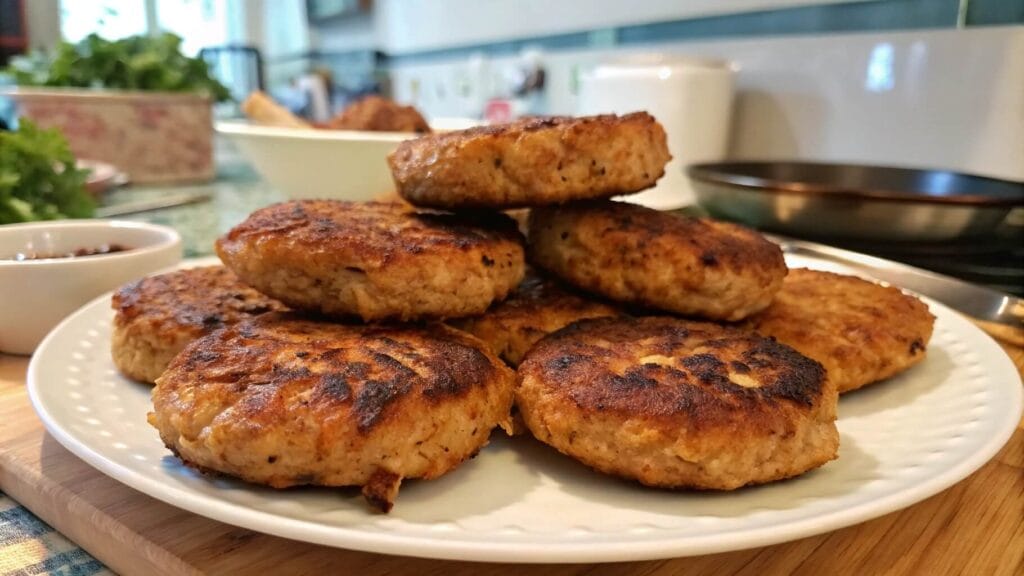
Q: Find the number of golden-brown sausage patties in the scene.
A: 8